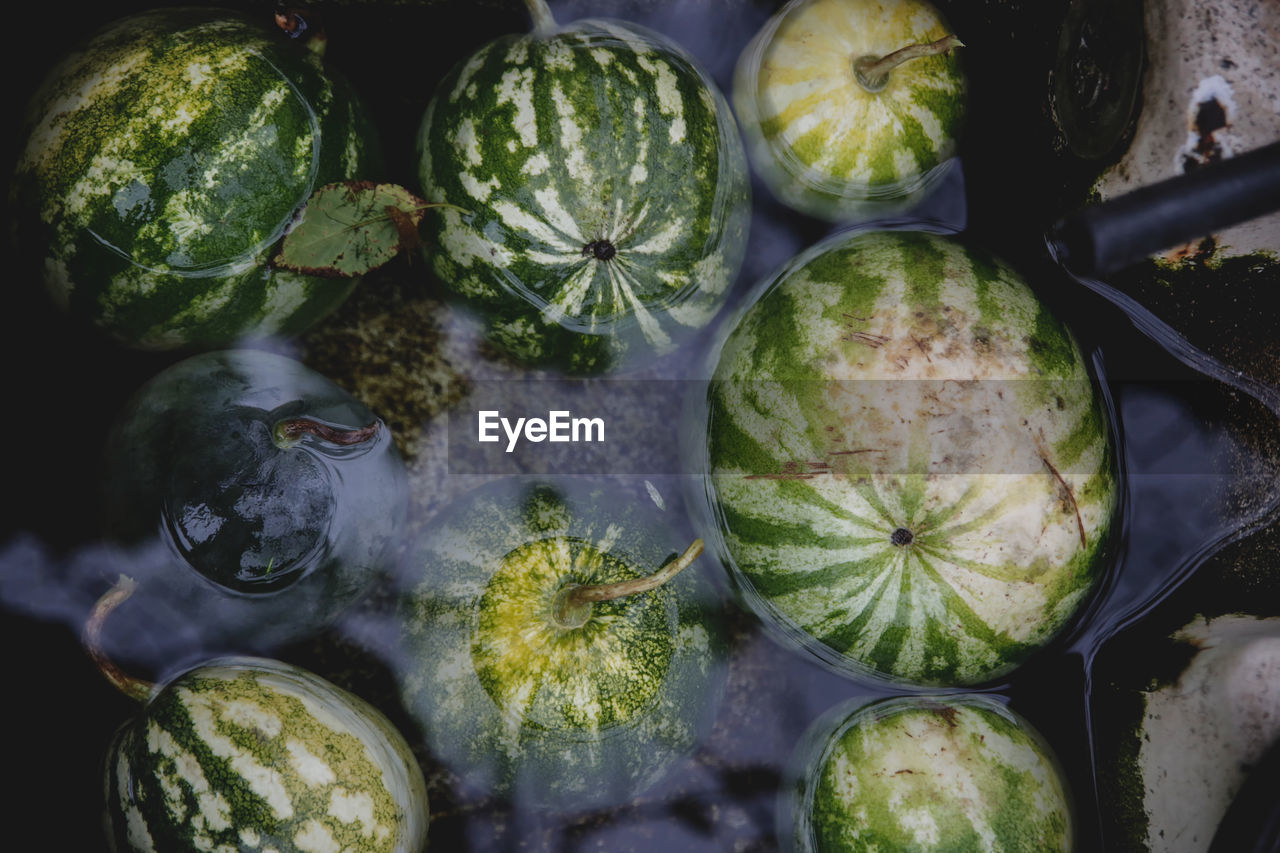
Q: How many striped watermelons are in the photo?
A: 7